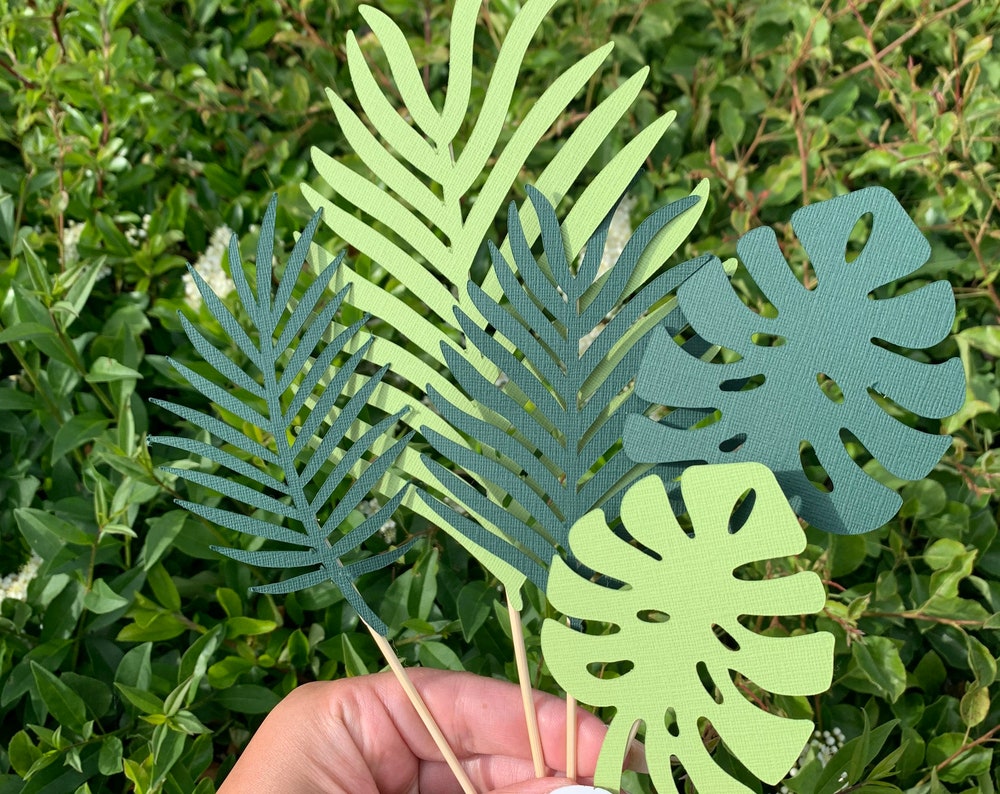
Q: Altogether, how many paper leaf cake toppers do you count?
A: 5